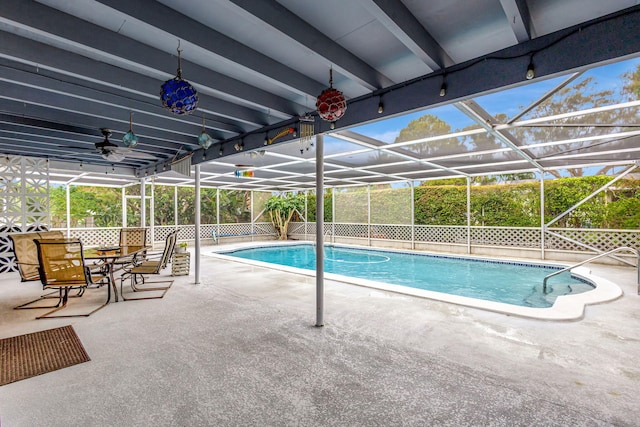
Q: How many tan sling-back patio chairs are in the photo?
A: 6